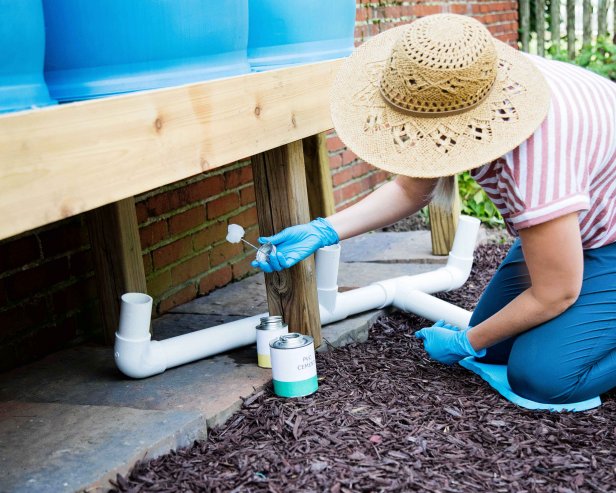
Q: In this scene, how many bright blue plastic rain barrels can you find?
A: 3